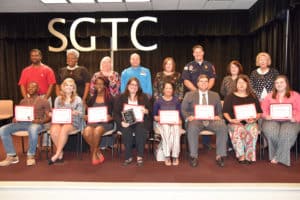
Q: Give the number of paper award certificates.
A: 8